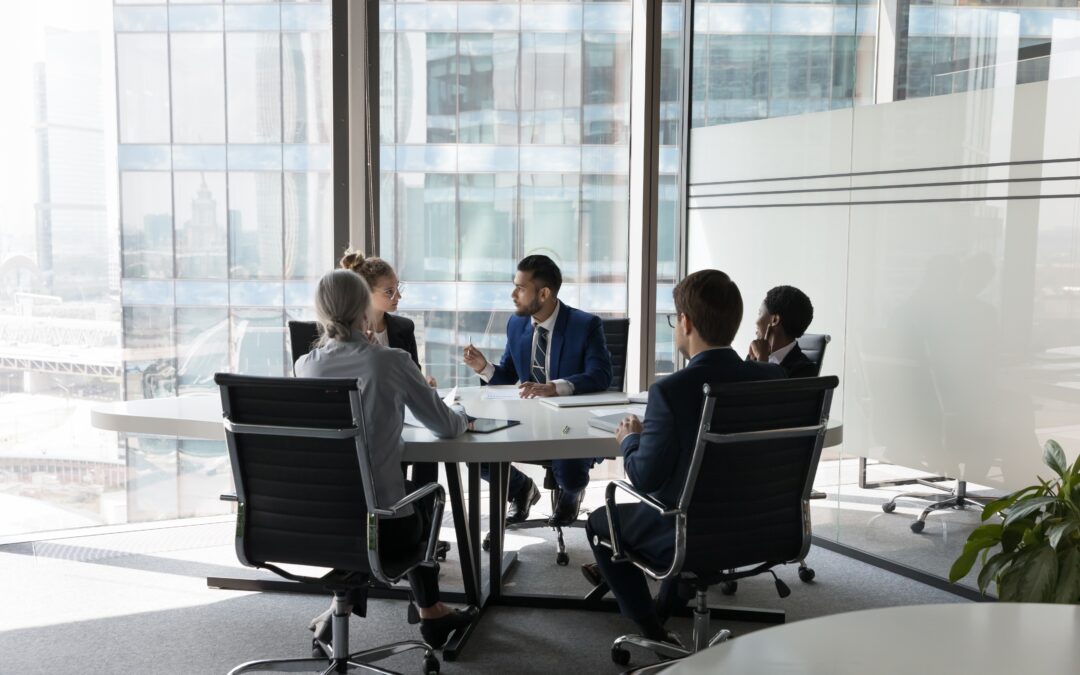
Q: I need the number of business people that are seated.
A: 5